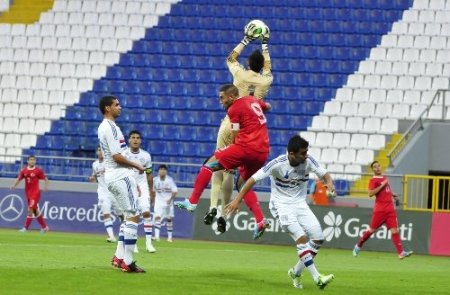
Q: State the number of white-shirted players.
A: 5